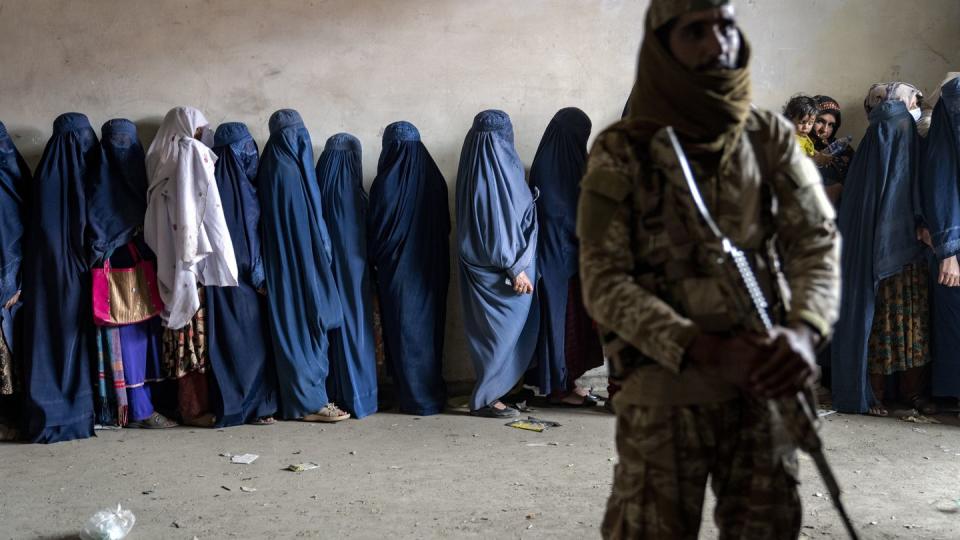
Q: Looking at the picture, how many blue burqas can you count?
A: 11